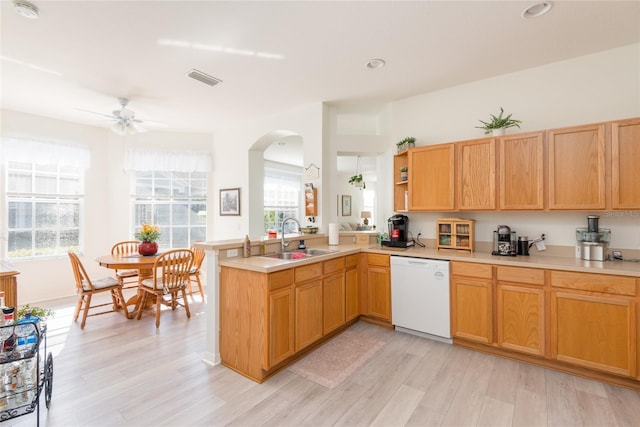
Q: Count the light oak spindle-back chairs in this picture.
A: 4